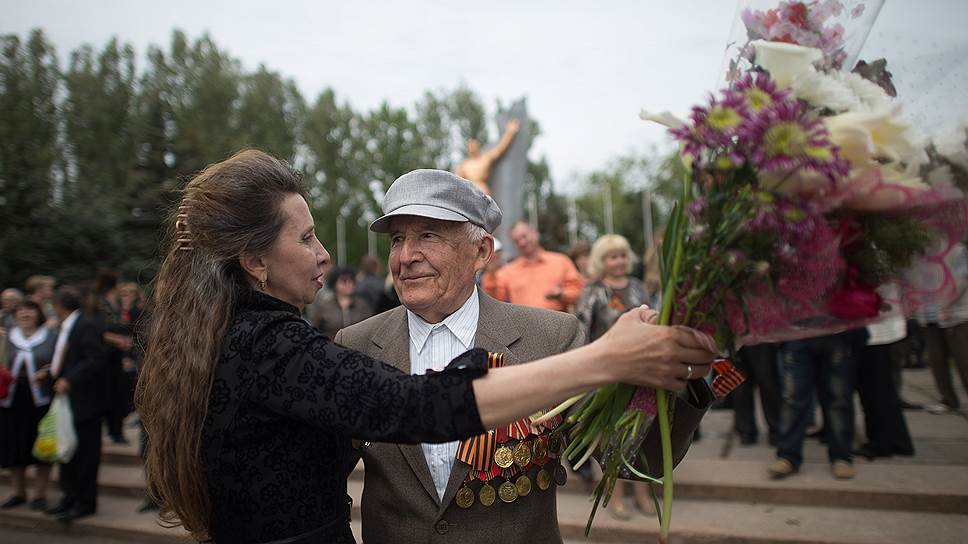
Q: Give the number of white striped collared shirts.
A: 1